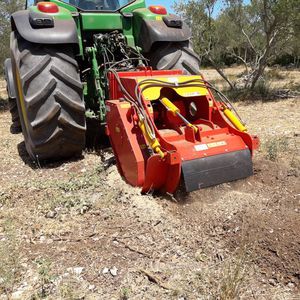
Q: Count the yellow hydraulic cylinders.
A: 3